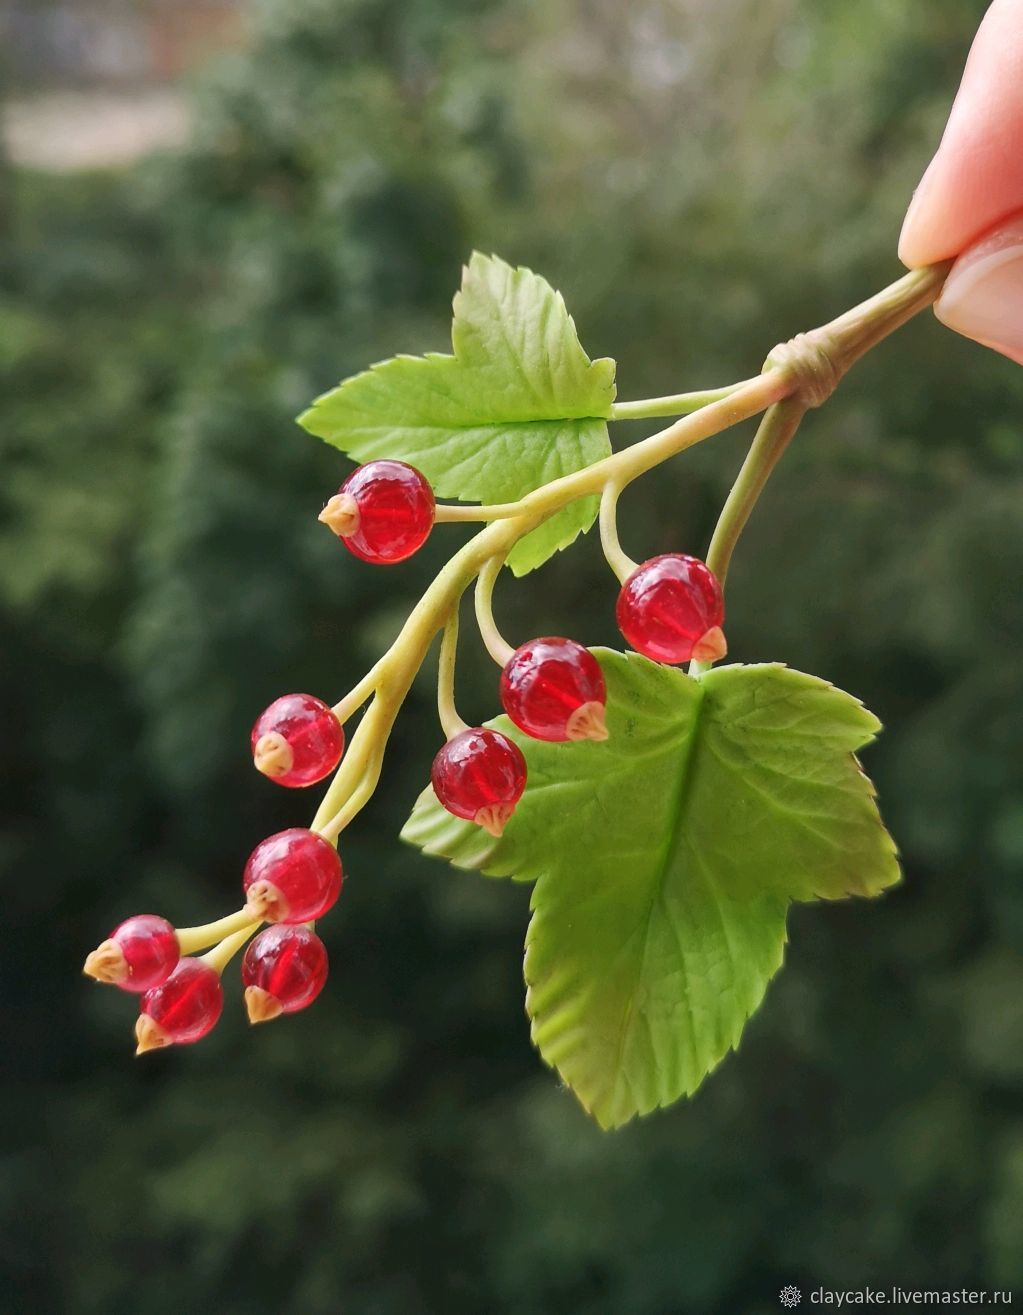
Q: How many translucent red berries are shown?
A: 9